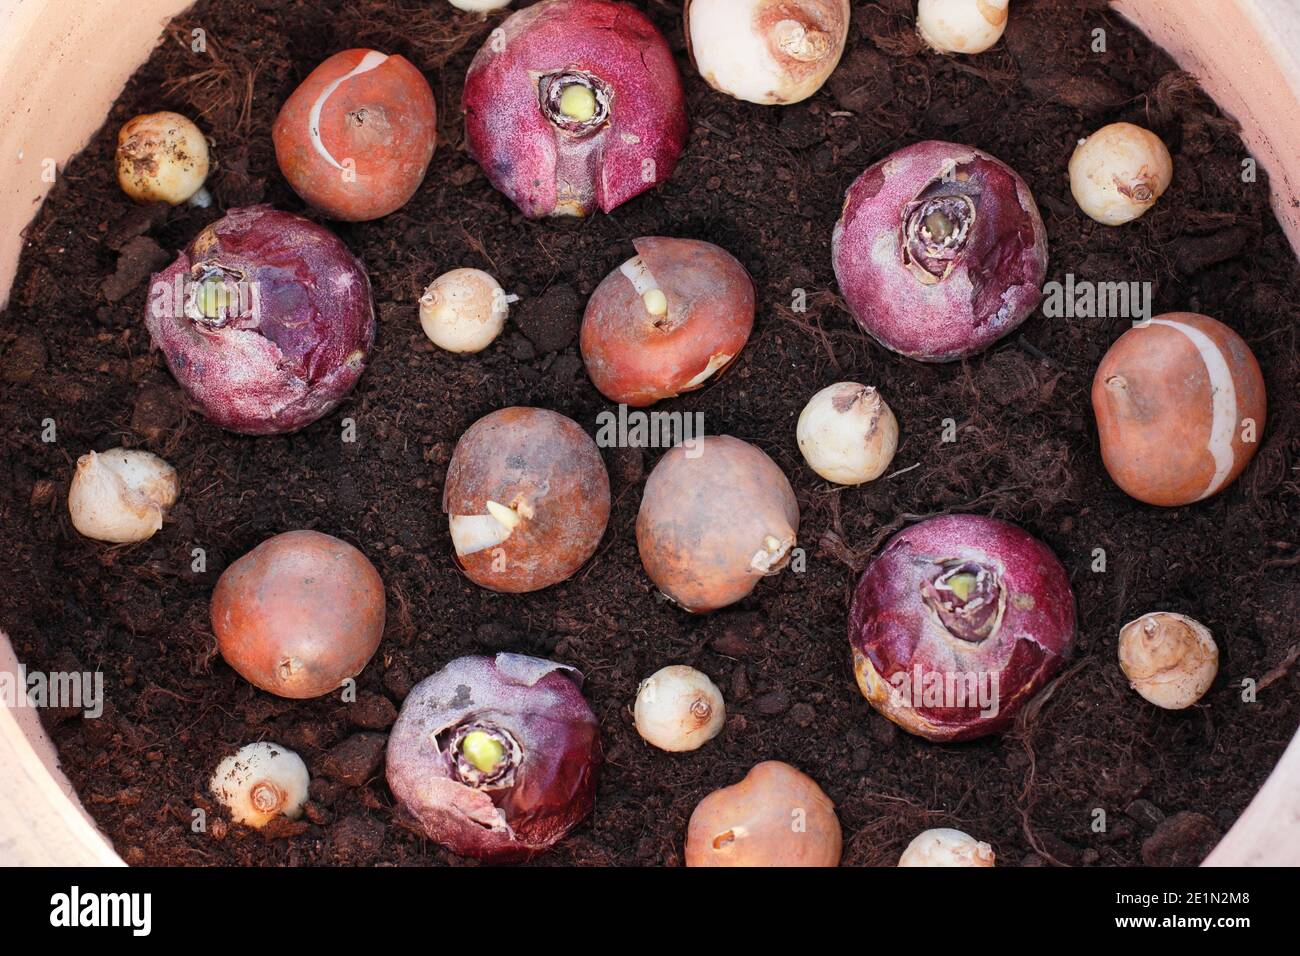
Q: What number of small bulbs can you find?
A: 11